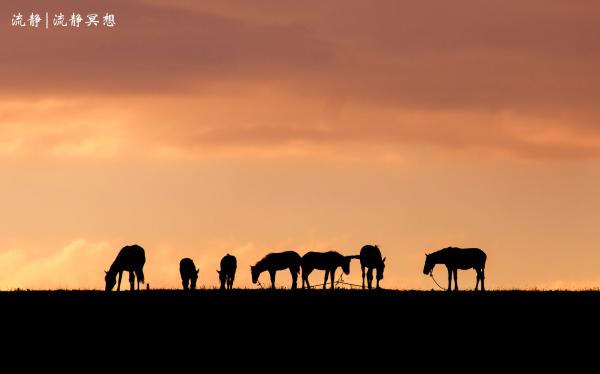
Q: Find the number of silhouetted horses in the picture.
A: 7